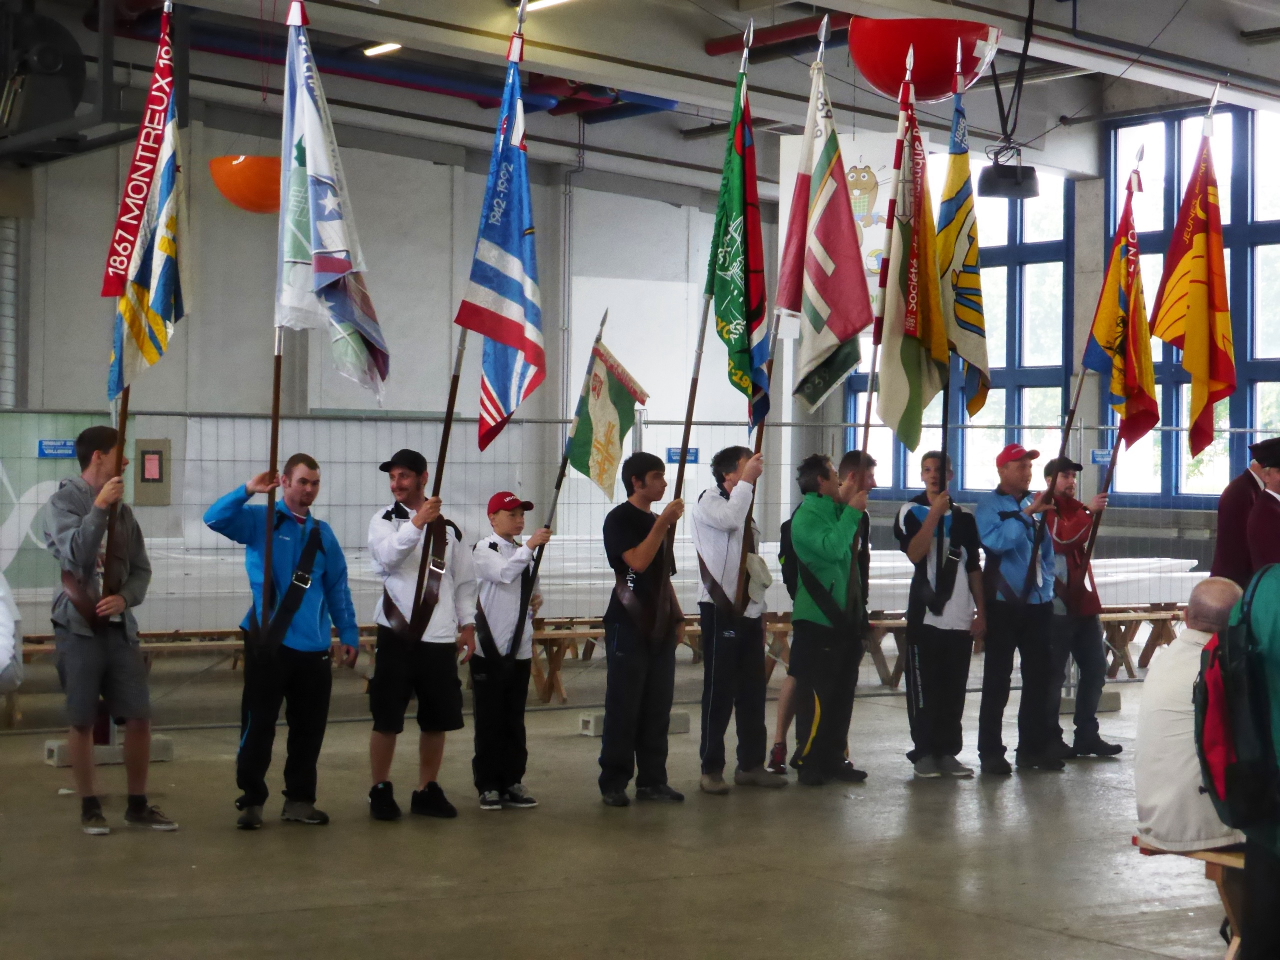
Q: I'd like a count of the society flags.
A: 10